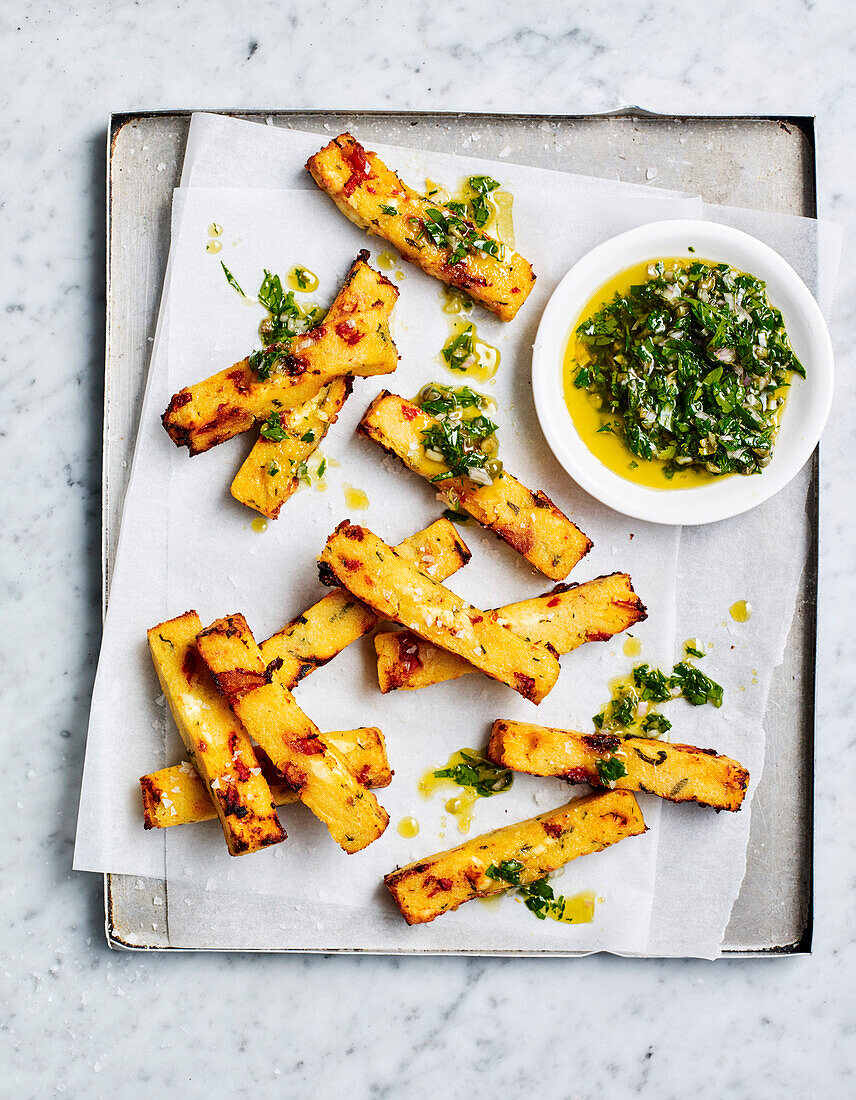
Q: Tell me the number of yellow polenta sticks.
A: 12